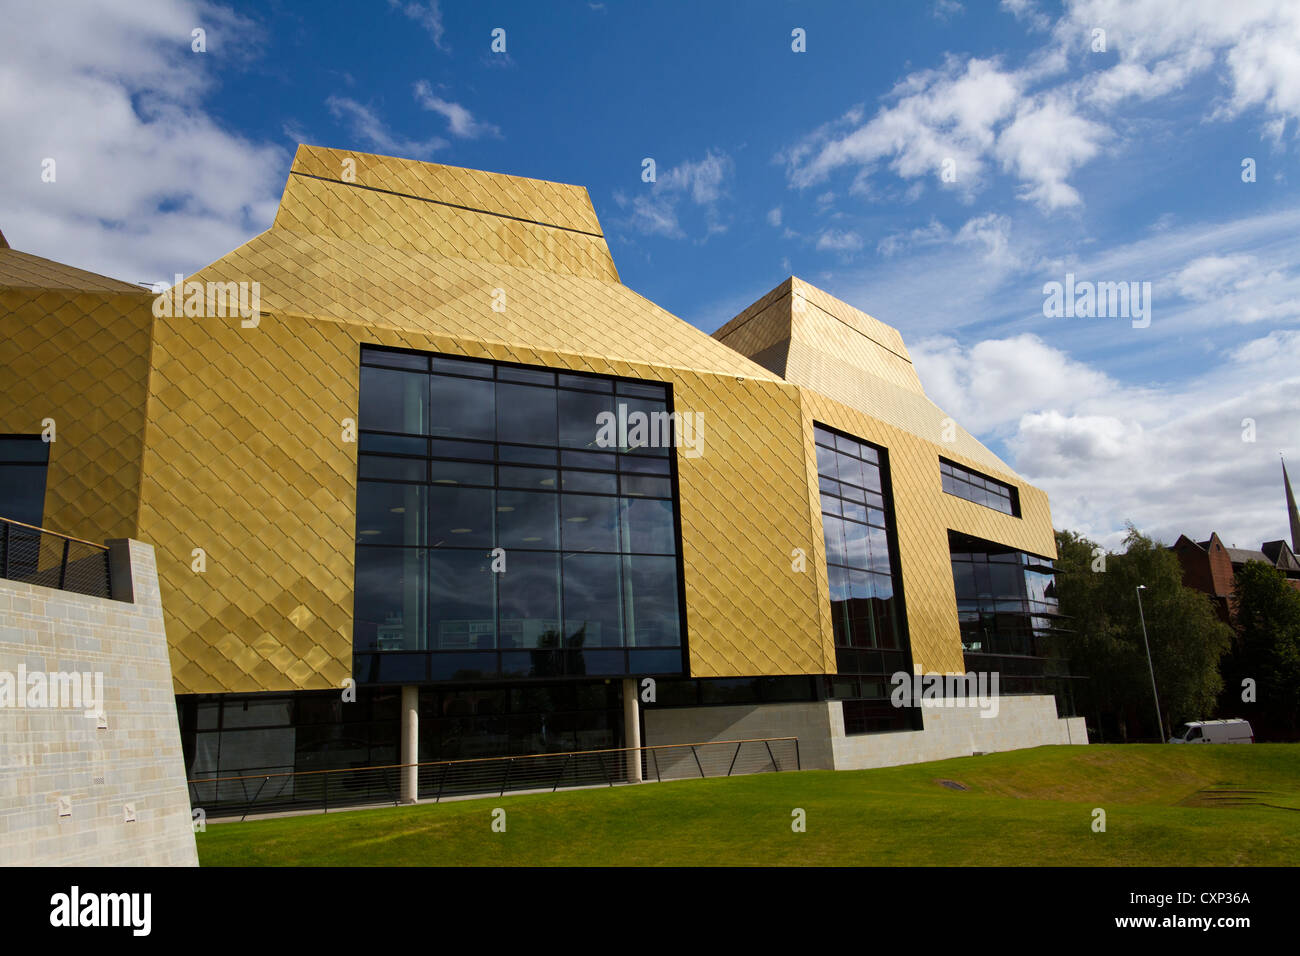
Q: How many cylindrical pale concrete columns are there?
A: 2